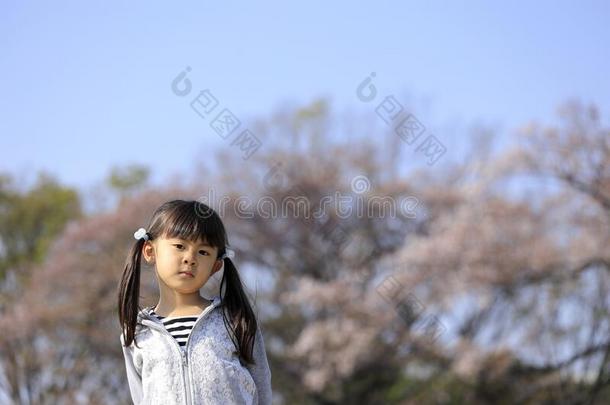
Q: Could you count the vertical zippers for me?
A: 1